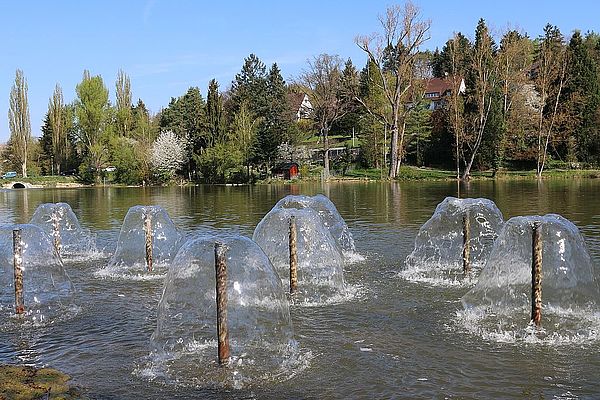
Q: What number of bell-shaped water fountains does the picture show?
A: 8